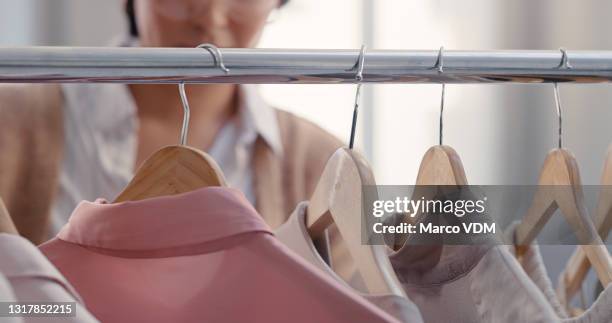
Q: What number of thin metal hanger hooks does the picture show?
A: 4